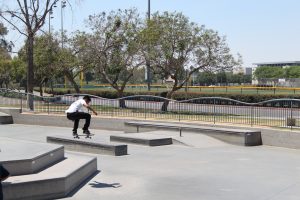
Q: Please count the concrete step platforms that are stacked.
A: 2